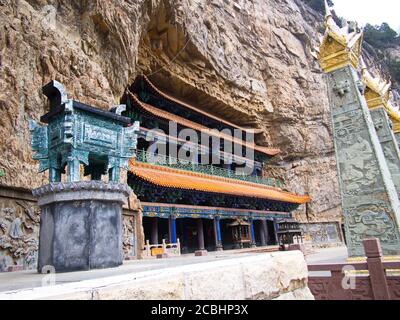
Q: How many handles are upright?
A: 2